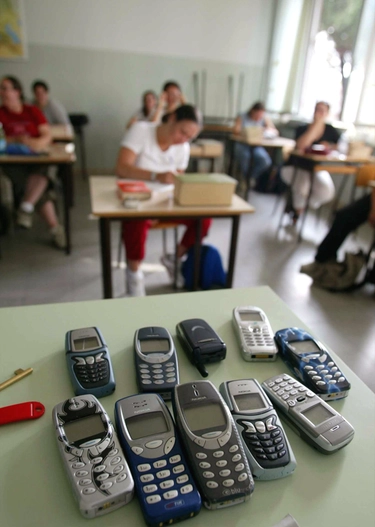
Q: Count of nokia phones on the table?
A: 7